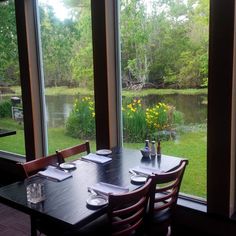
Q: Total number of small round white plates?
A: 4